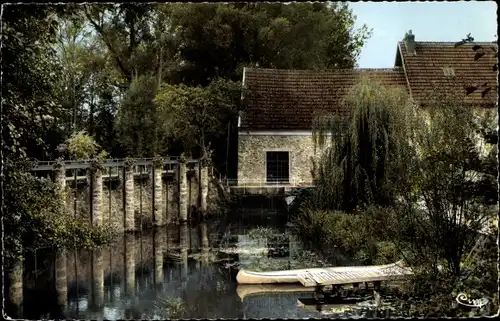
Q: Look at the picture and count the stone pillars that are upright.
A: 6